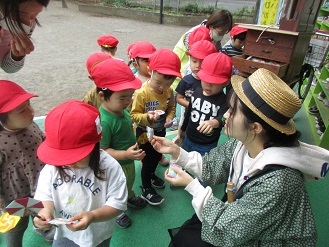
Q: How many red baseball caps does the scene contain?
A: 12